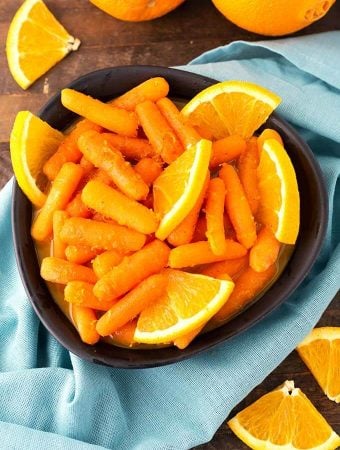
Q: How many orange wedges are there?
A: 8